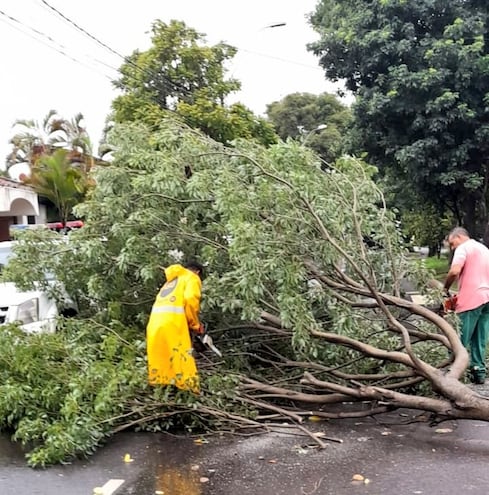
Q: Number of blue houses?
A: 0